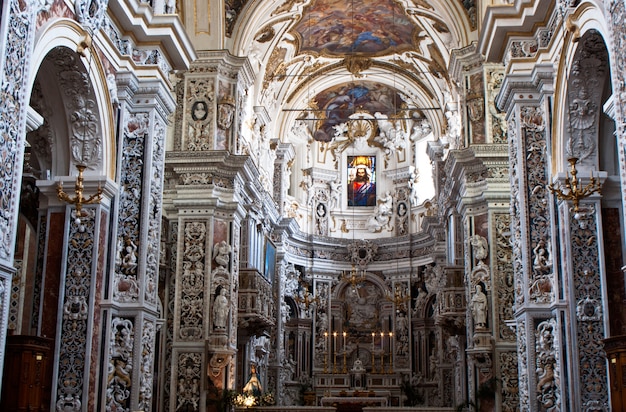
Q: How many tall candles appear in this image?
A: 6